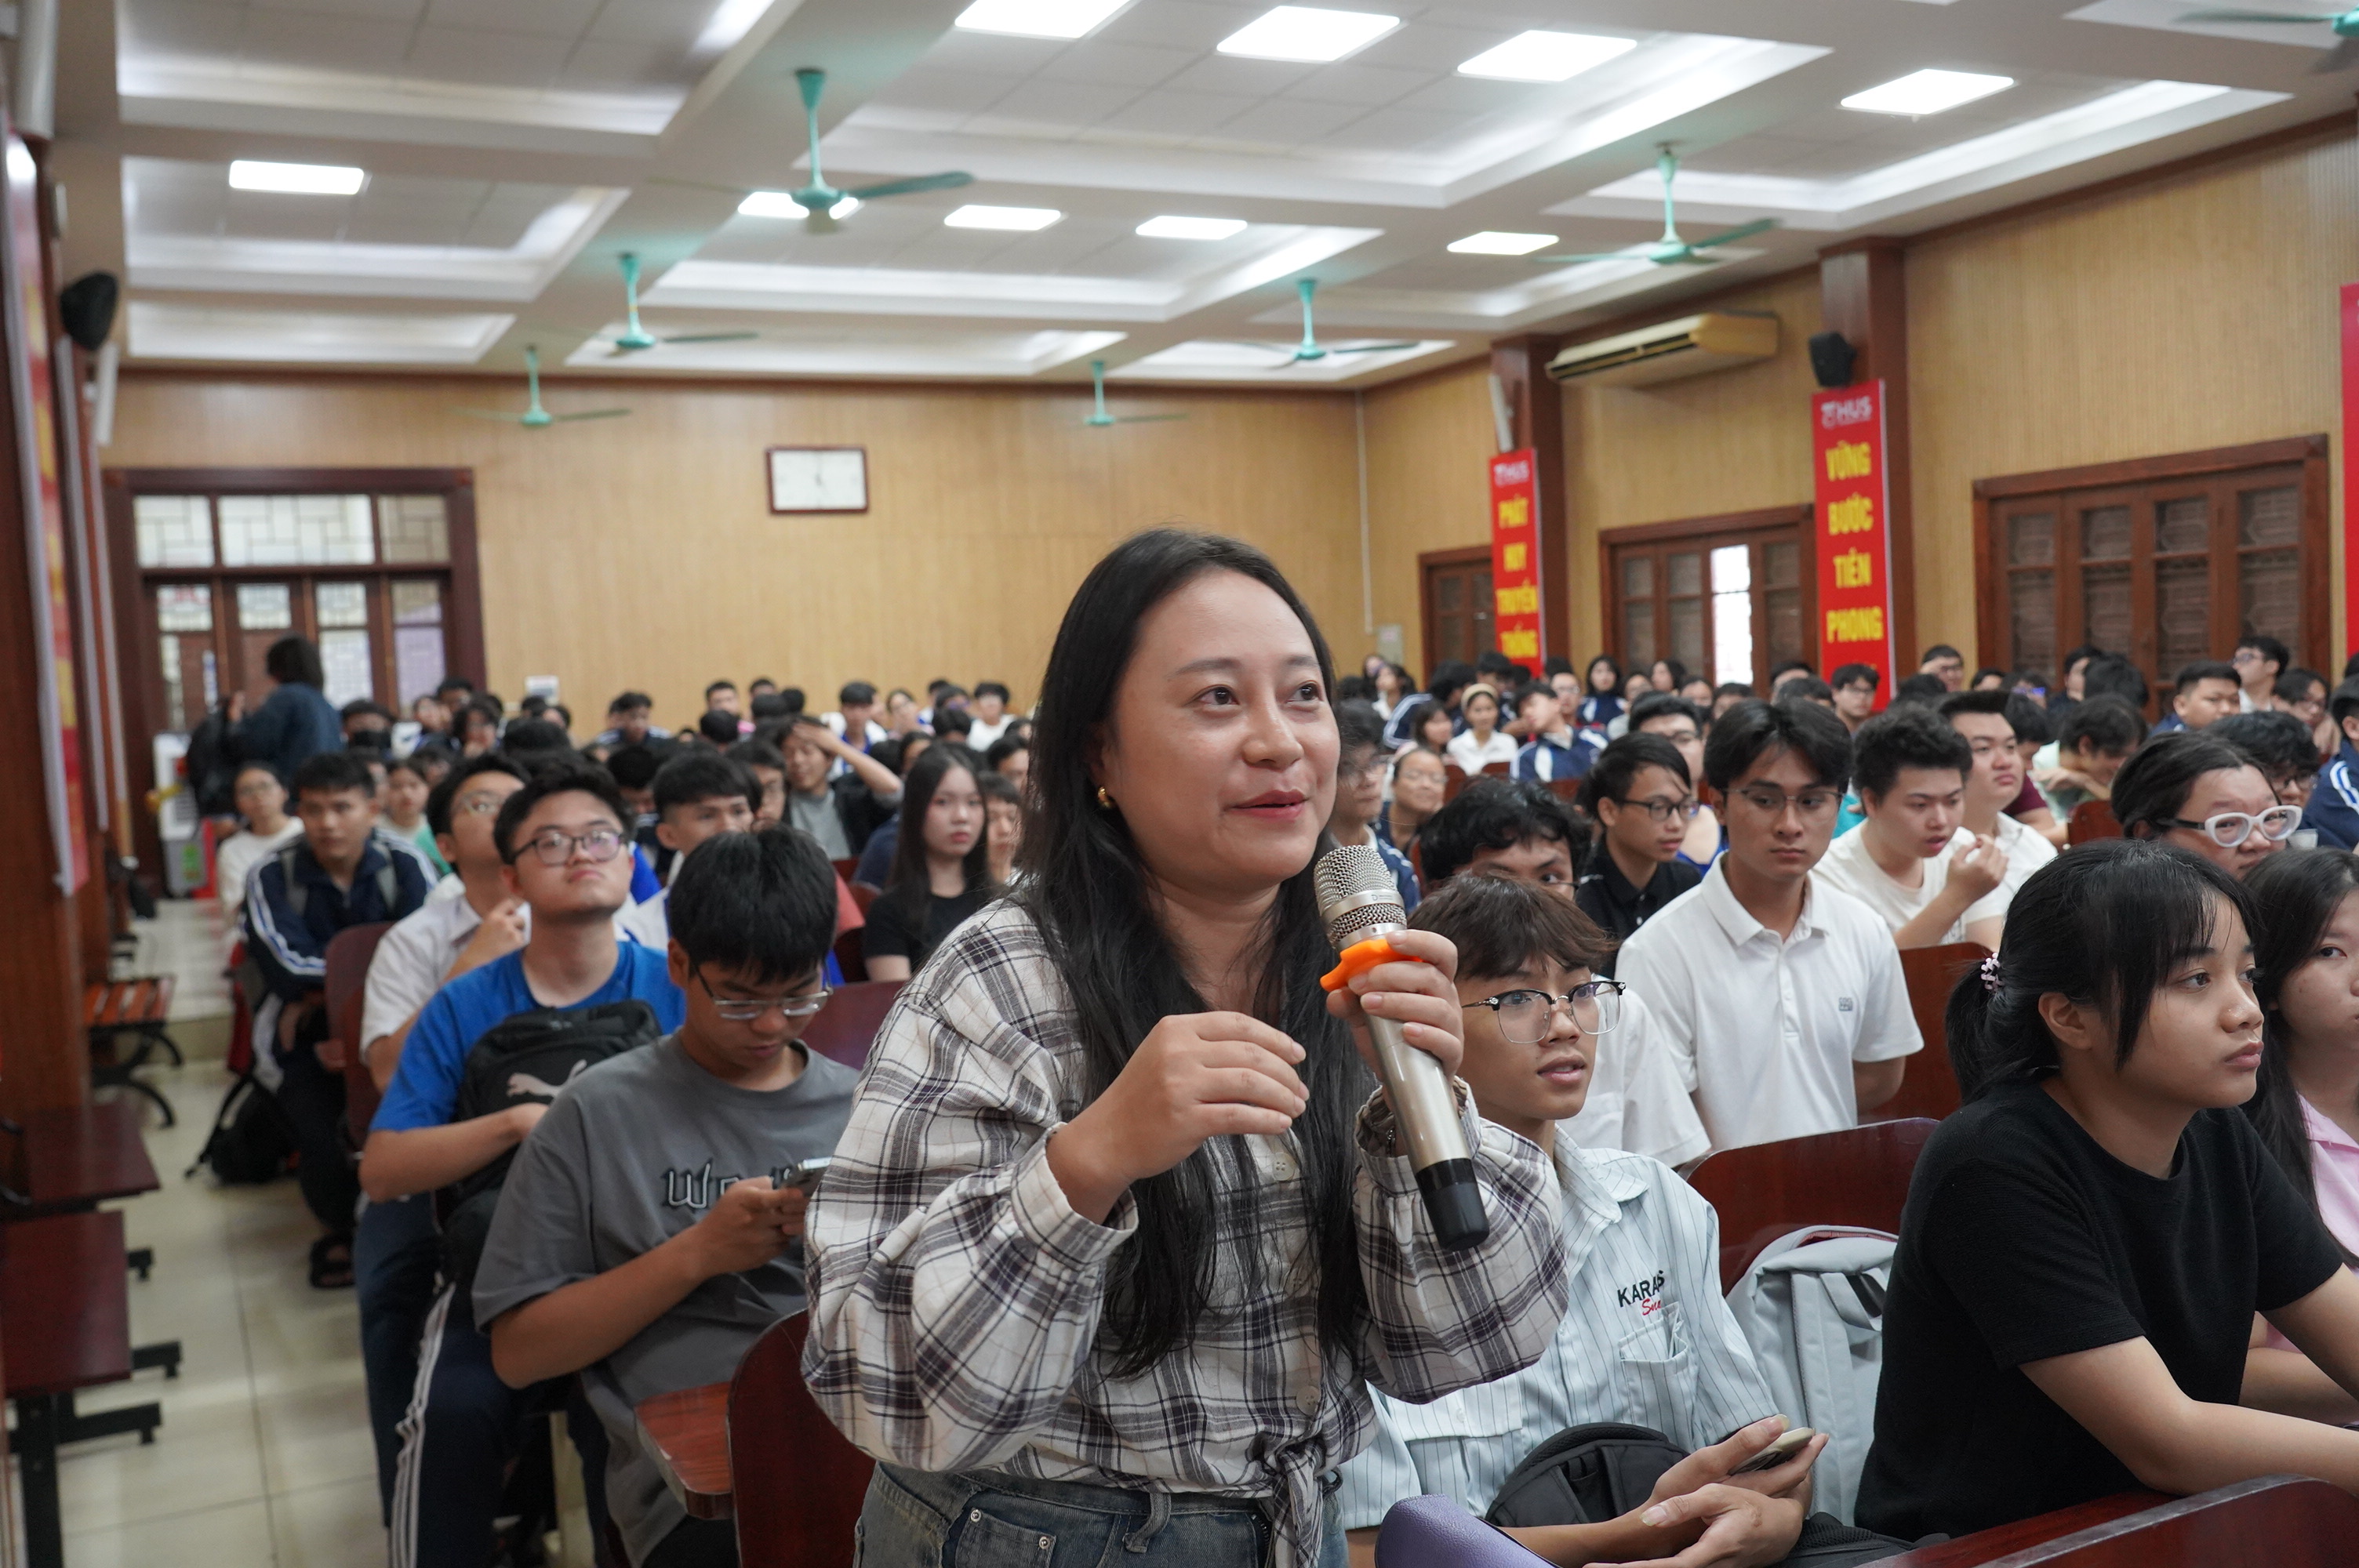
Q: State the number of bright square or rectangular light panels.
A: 9